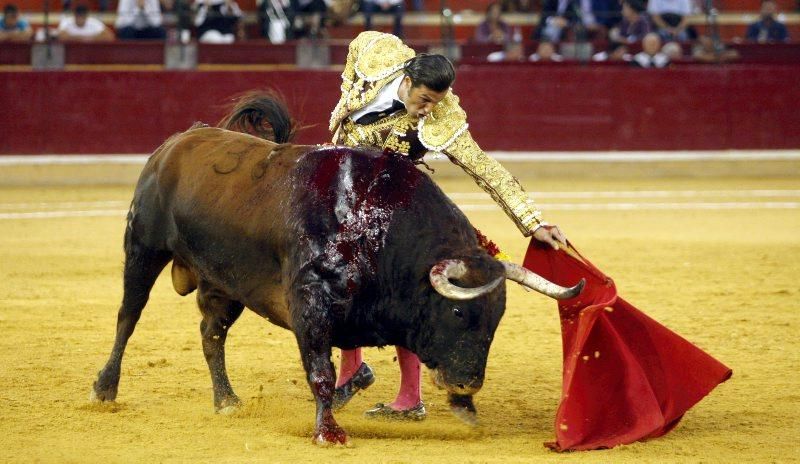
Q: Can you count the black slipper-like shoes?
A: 2